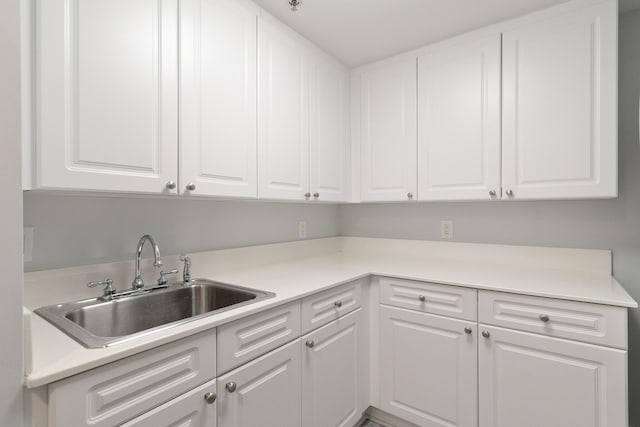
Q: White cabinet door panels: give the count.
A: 12